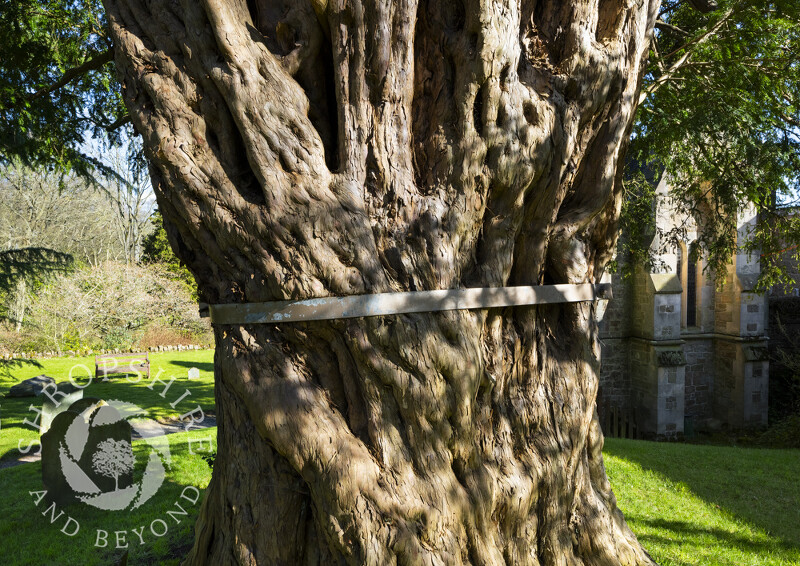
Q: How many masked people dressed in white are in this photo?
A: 0